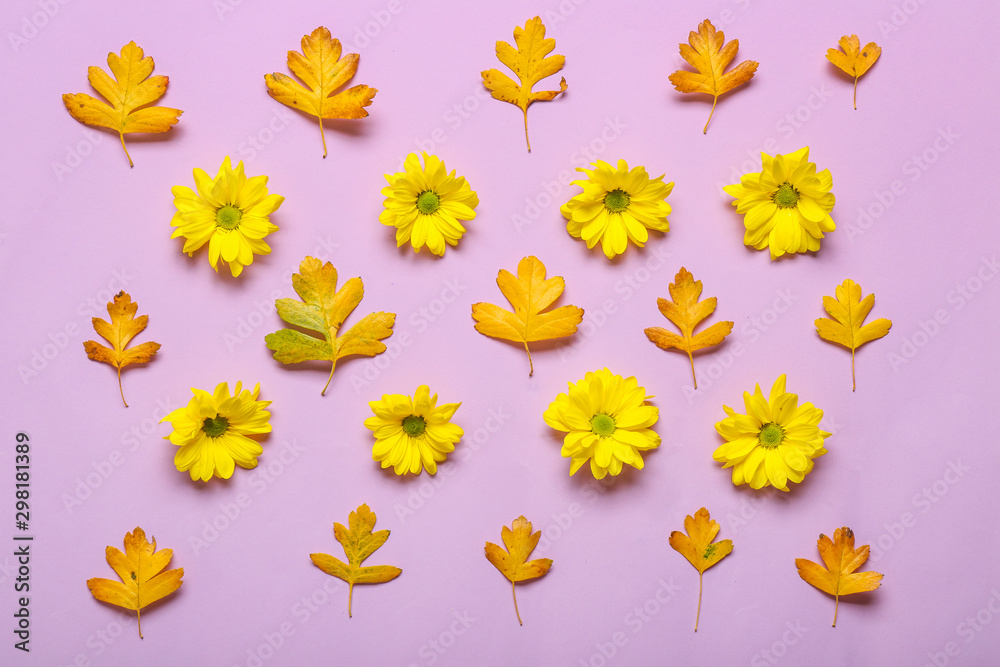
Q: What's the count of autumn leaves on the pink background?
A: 15